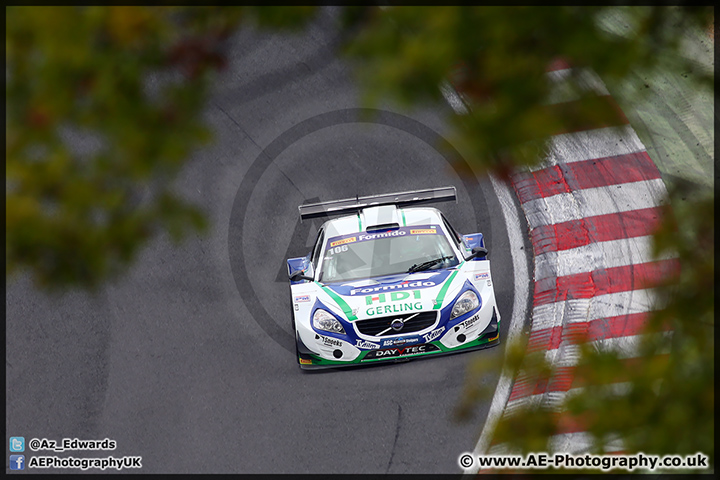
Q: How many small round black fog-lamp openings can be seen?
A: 2